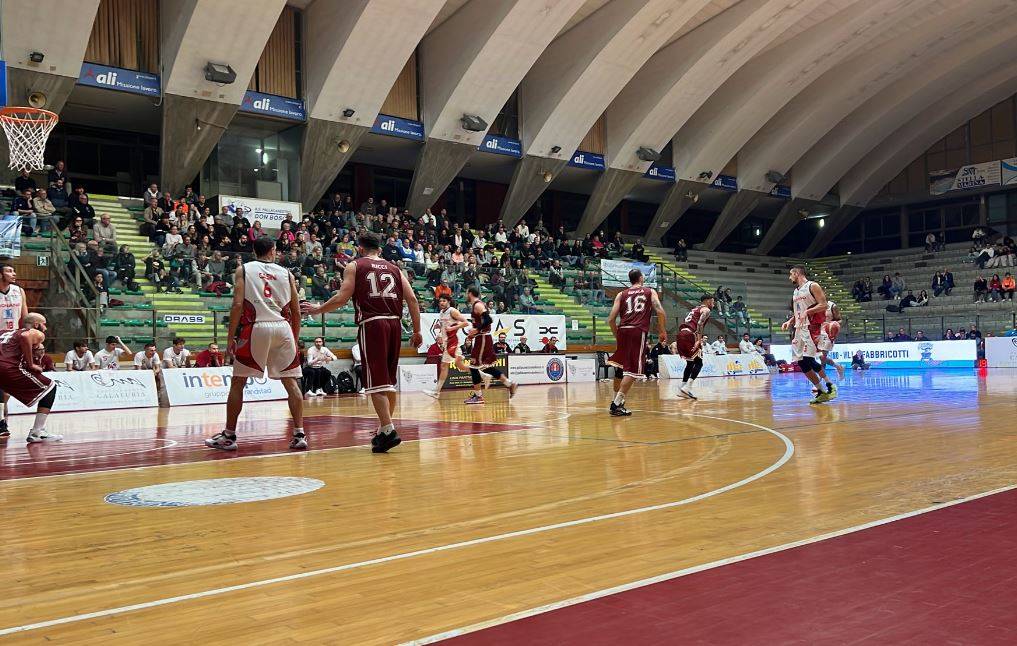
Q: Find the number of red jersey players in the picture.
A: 5